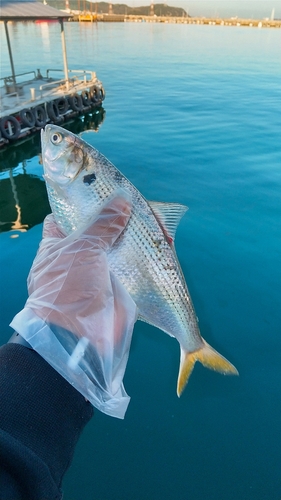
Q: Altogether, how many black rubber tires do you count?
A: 9